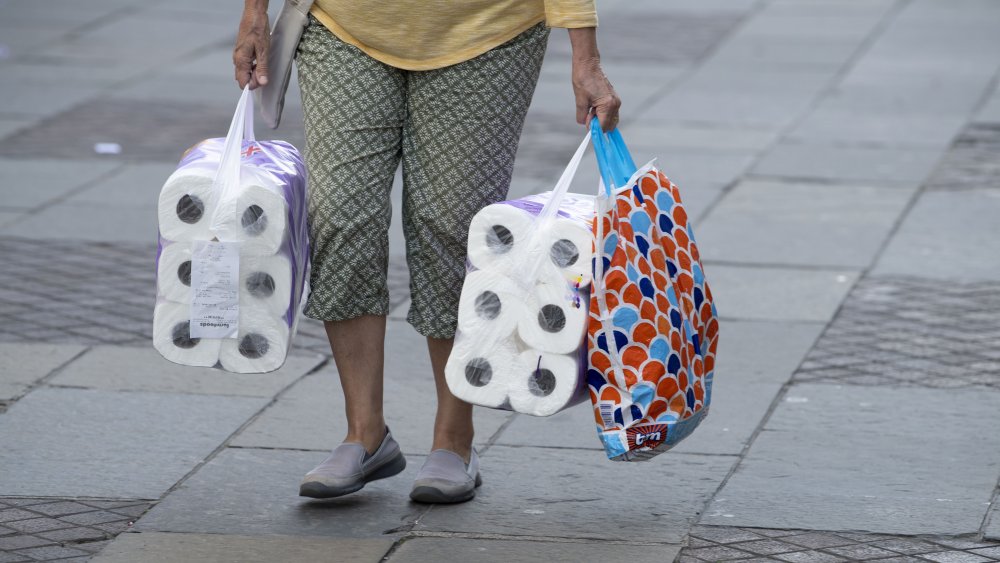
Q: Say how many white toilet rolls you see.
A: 12